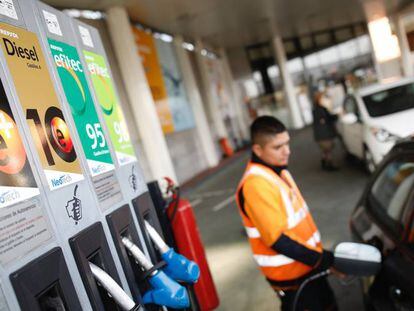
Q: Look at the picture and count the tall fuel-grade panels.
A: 4